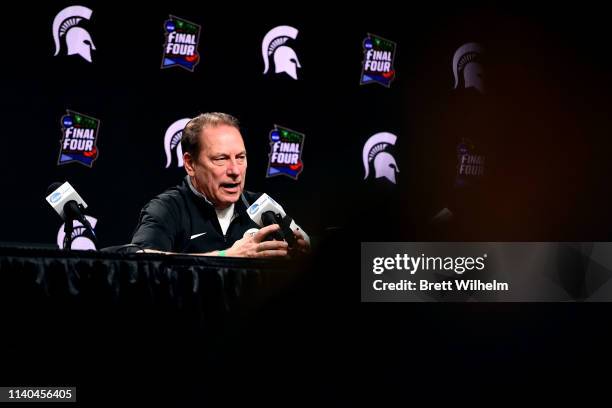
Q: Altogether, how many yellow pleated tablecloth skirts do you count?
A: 0